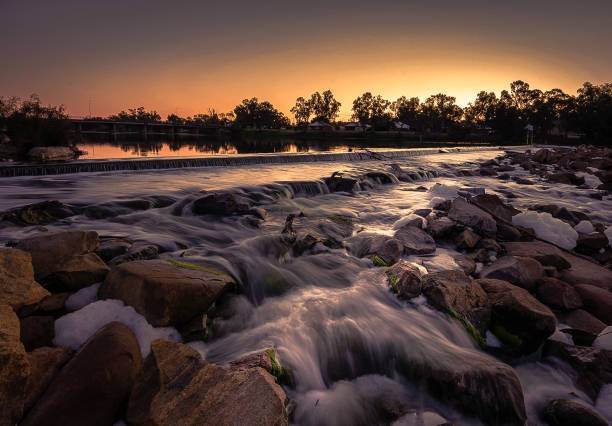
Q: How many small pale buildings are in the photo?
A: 3